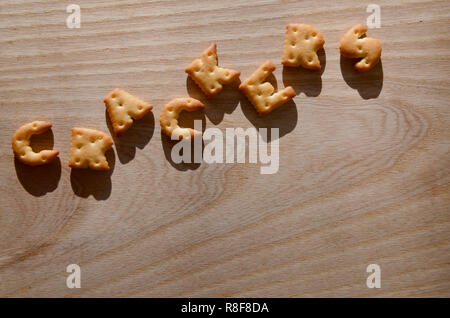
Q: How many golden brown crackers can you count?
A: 8